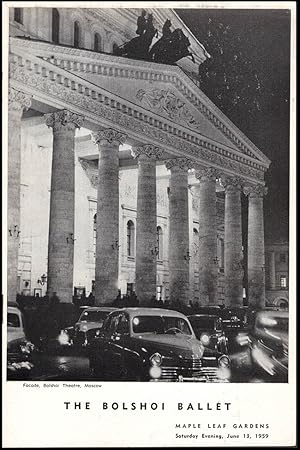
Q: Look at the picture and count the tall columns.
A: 8